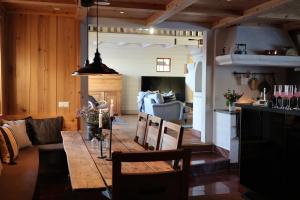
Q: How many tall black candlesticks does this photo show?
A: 2